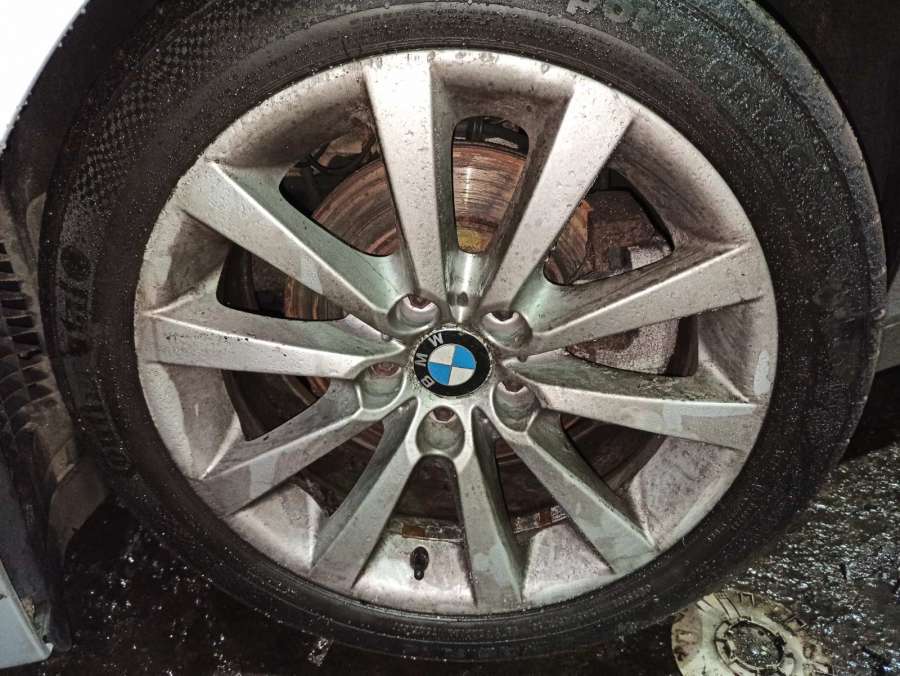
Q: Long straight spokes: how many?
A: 10